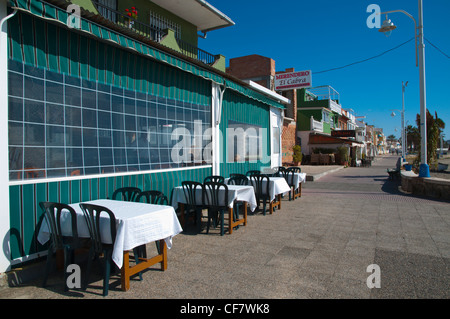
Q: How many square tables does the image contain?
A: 4